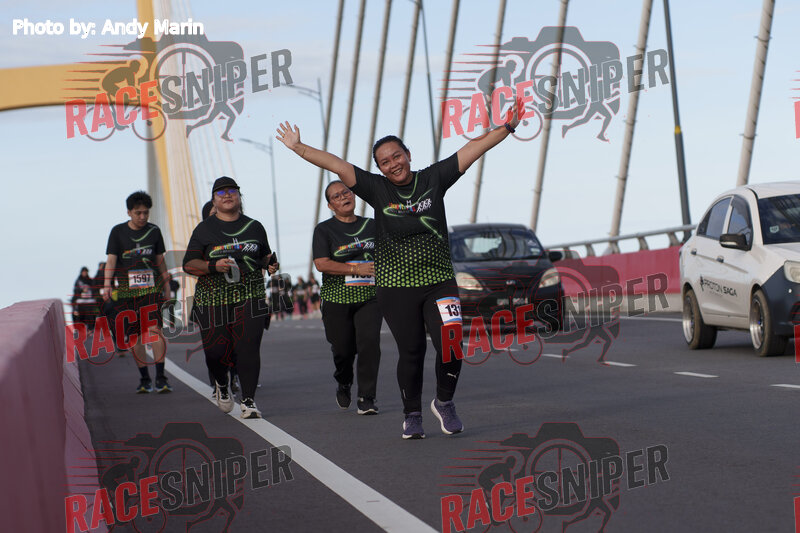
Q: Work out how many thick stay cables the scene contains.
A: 9